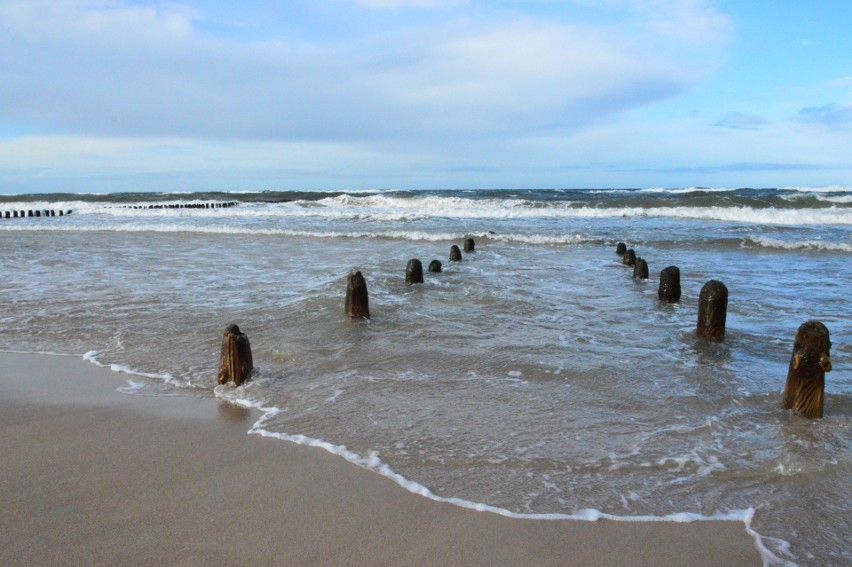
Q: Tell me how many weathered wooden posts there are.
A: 12